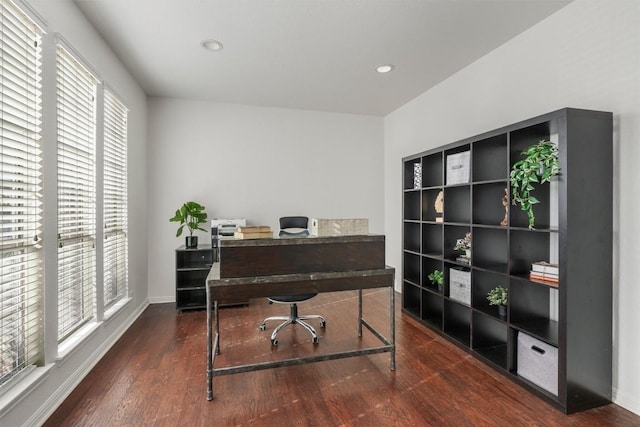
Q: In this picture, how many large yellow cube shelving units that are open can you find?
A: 0